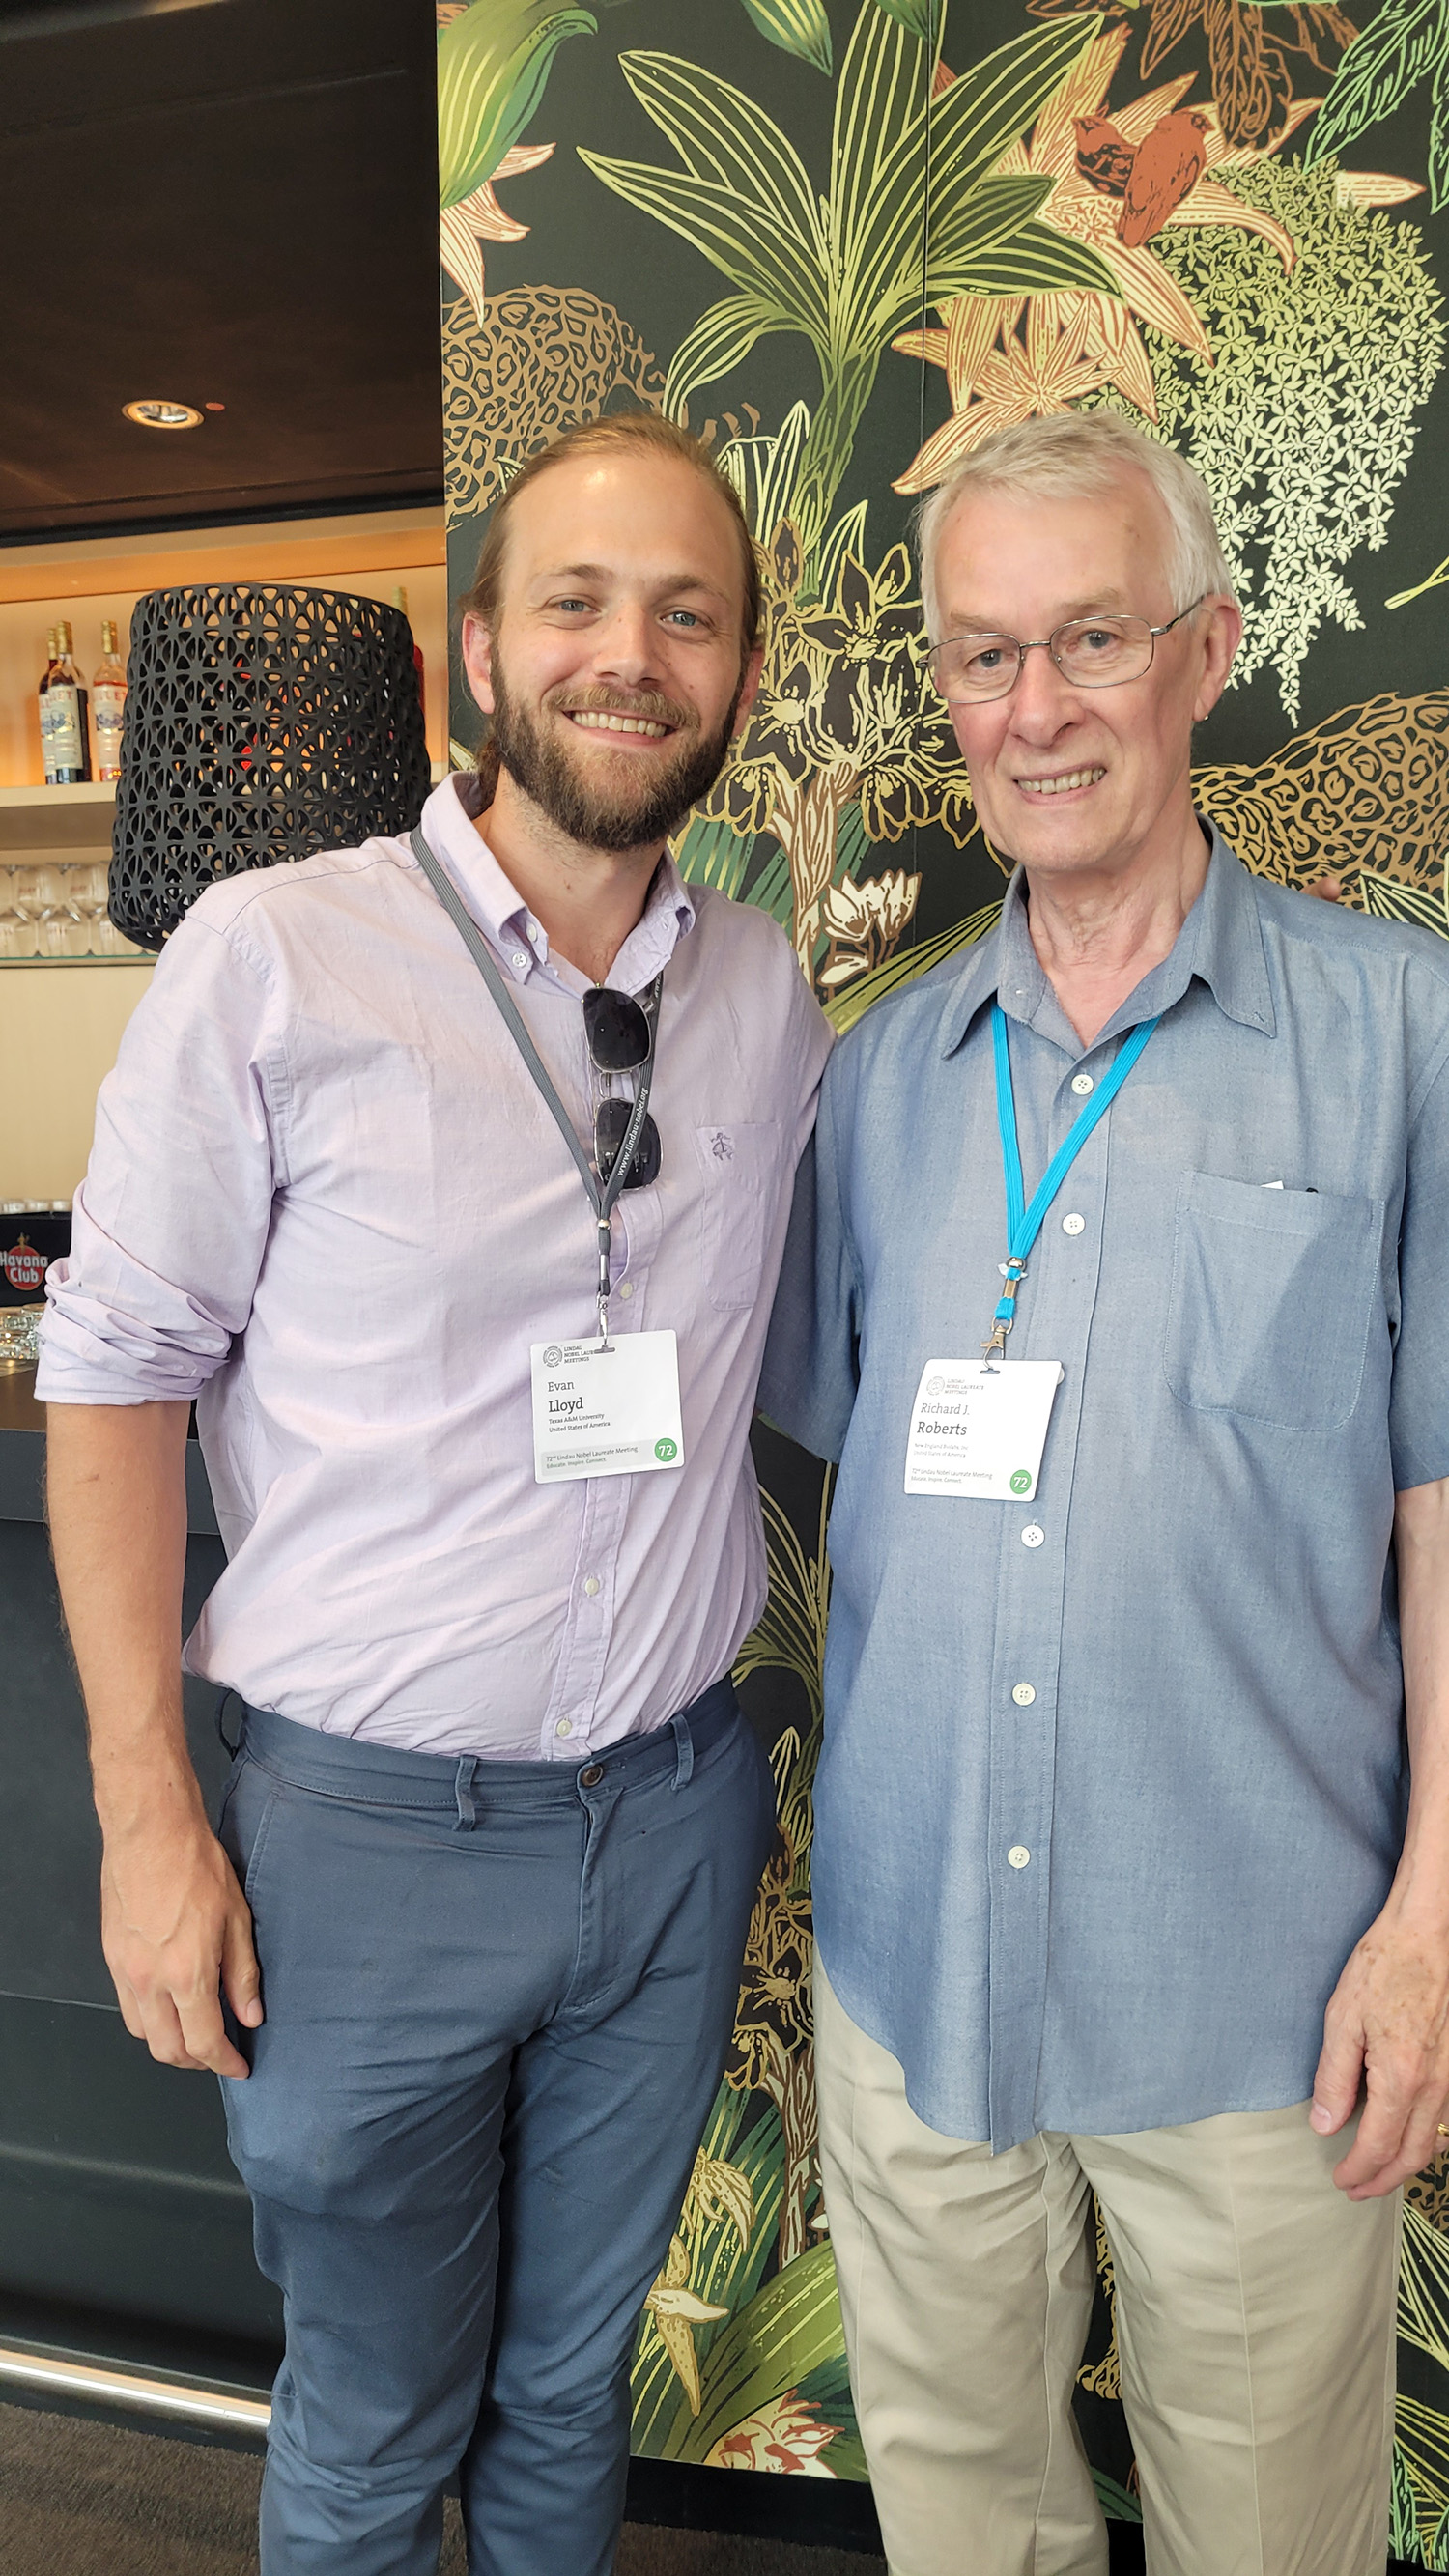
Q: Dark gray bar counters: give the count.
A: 1